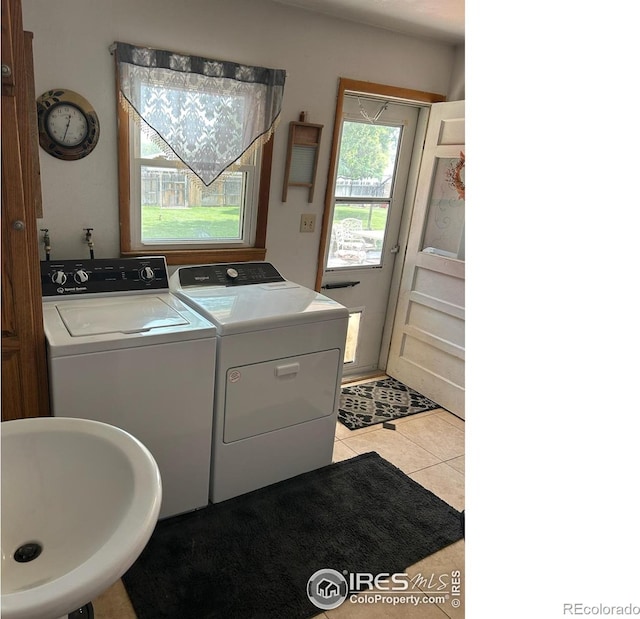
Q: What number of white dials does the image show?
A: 4